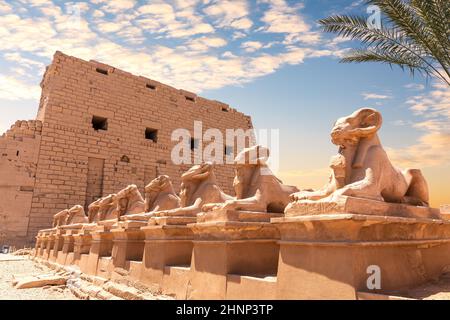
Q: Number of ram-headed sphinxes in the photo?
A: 9